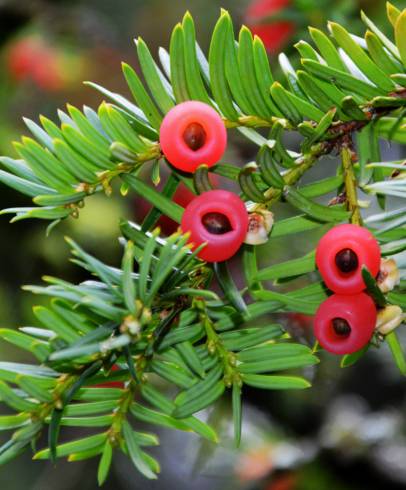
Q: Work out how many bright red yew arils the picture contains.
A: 4